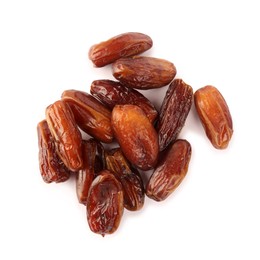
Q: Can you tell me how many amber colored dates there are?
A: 13